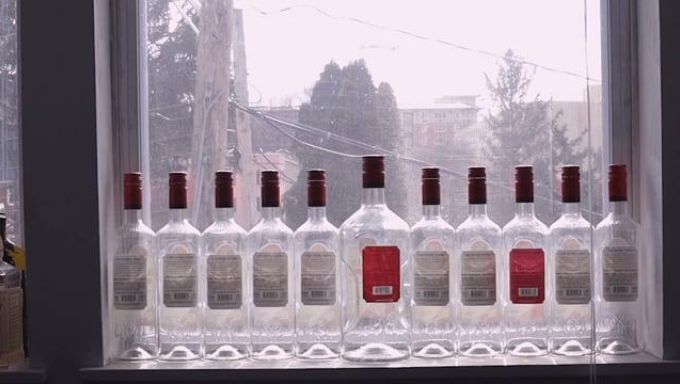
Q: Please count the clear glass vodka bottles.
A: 11